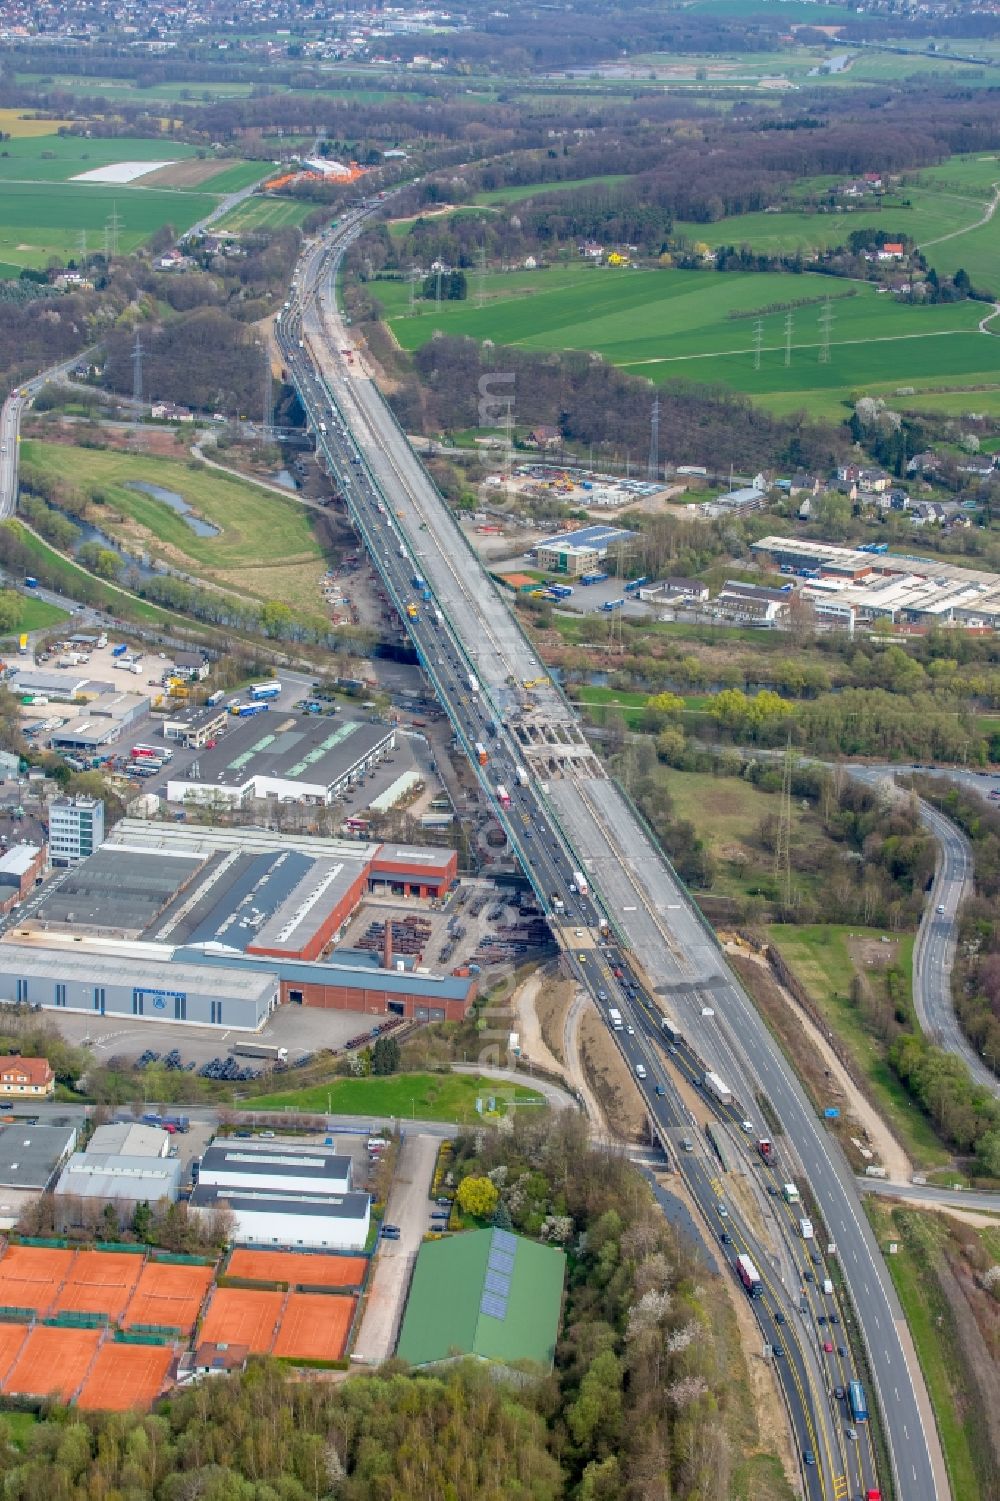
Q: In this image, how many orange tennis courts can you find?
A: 9